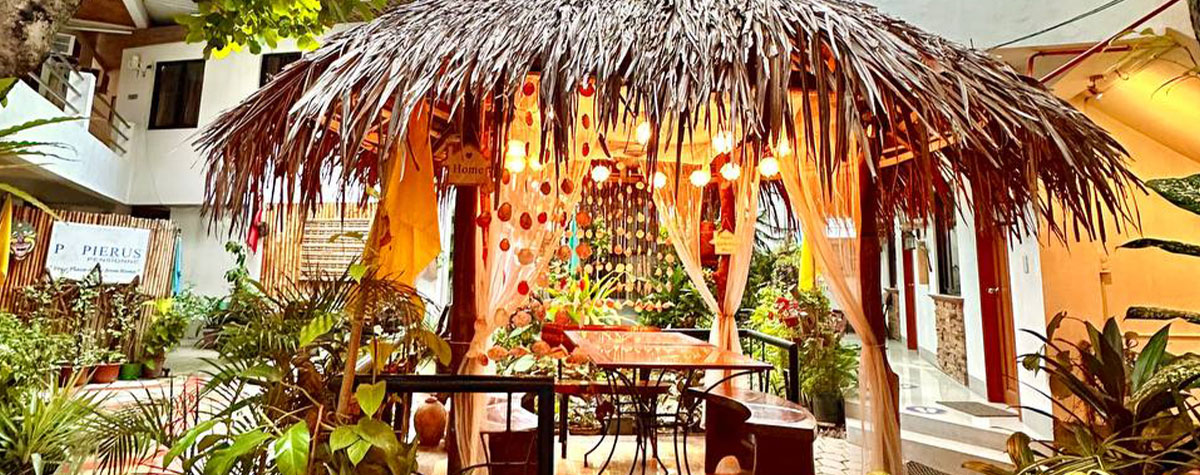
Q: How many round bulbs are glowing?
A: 11